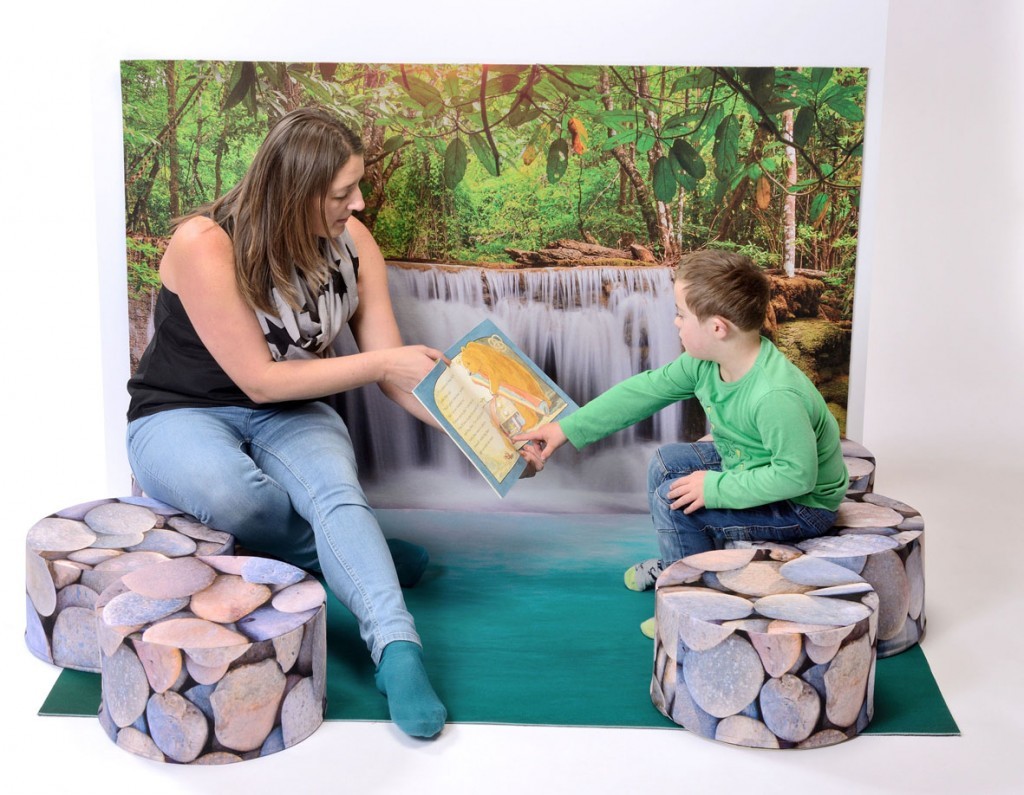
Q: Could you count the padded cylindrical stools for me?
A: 6